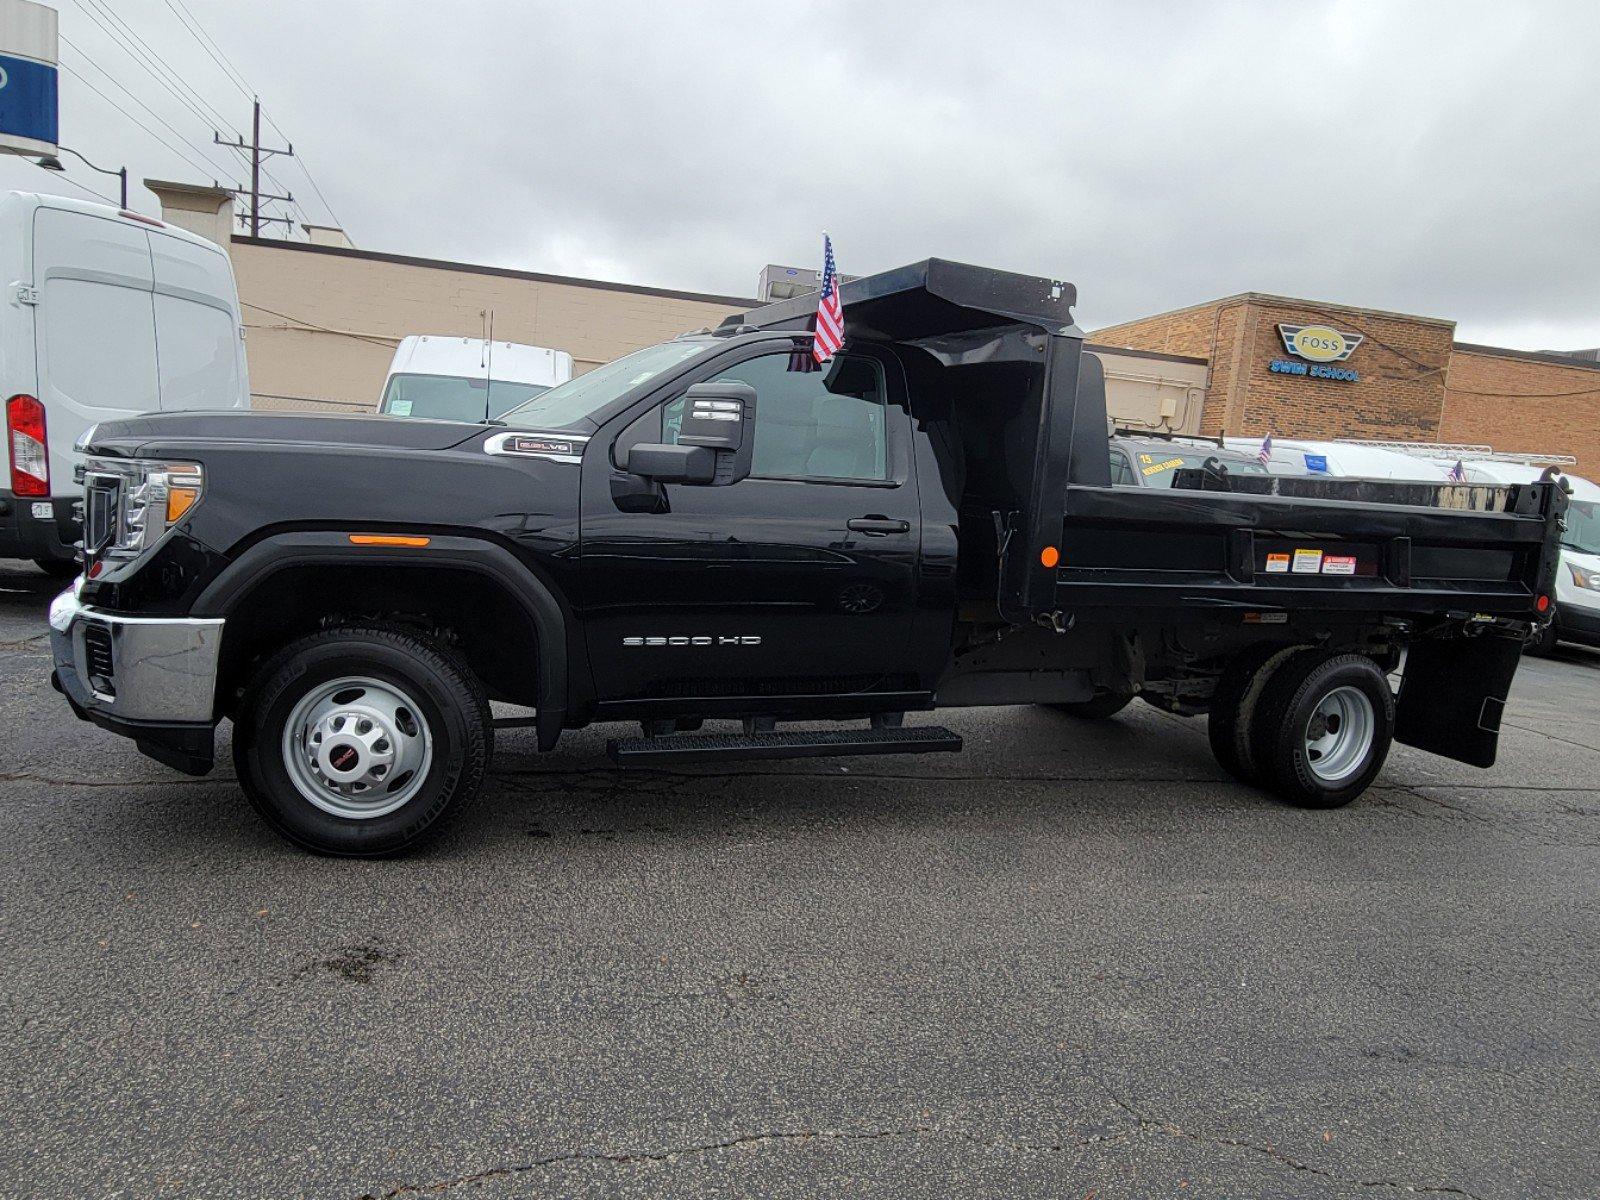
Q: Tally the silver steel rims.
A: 2